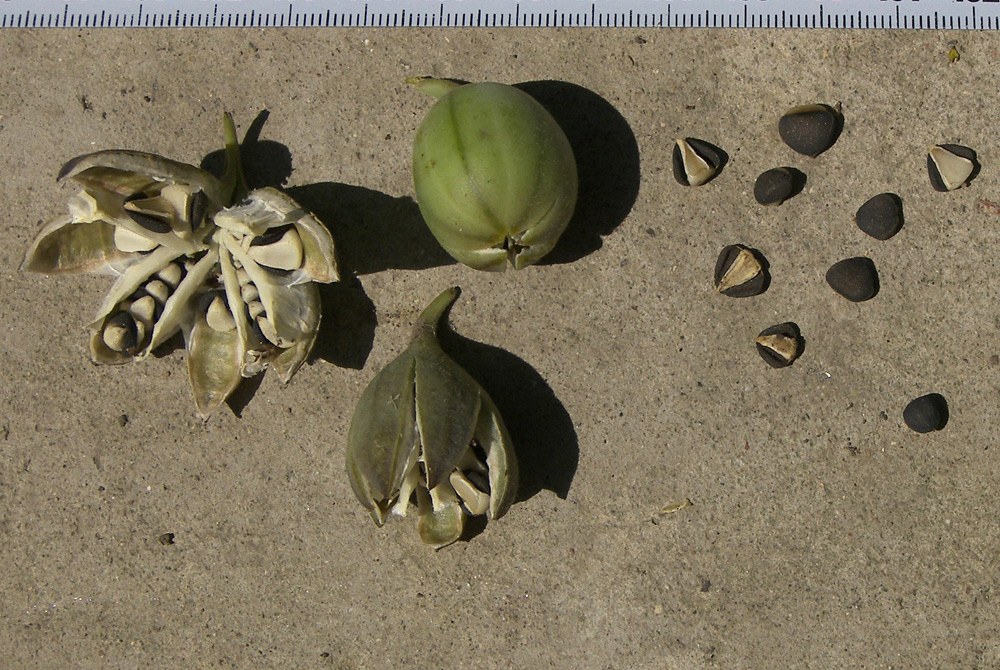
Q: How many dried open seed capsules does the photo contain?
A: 2